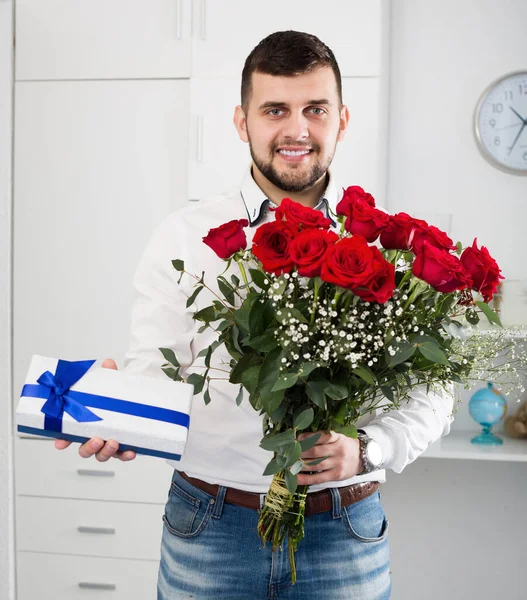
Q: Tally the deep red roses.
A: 12